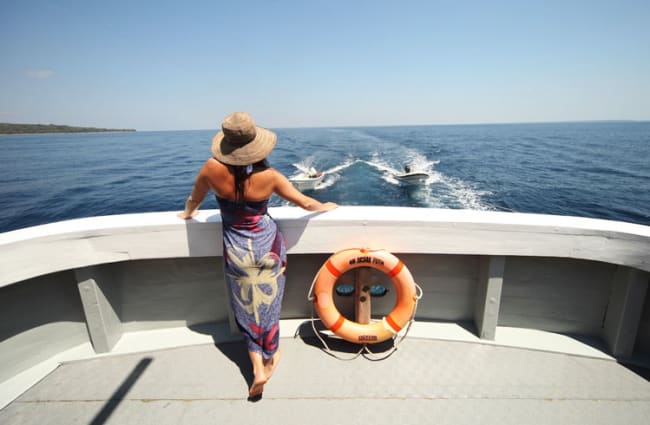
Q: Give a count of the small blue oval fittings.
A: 2